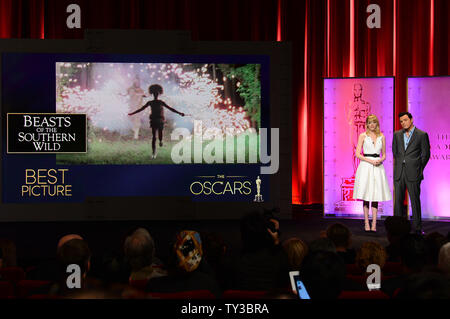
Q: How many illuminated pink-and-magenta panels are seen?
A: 2